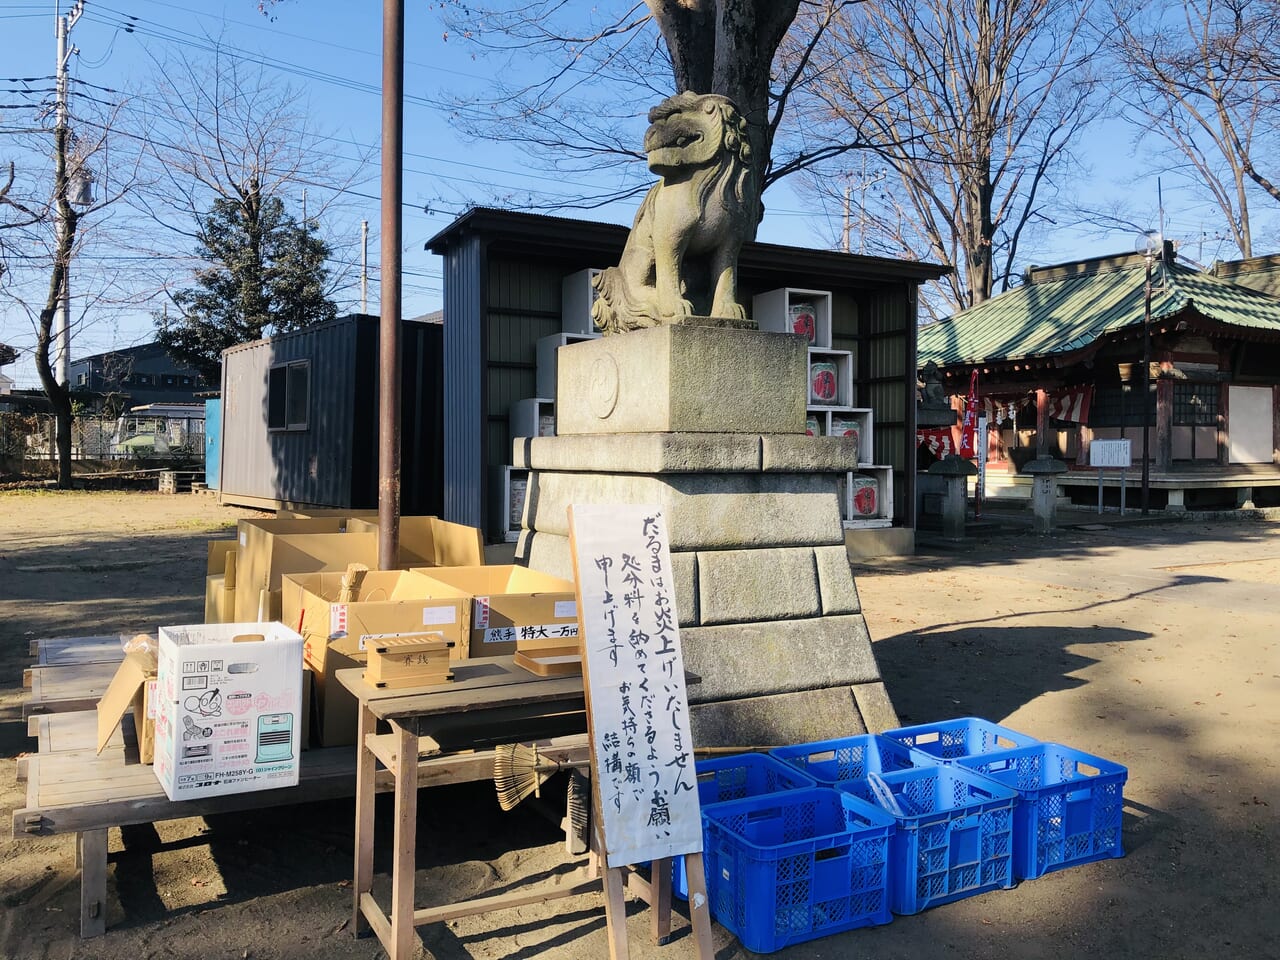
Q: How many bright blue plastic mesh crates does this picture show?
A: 6